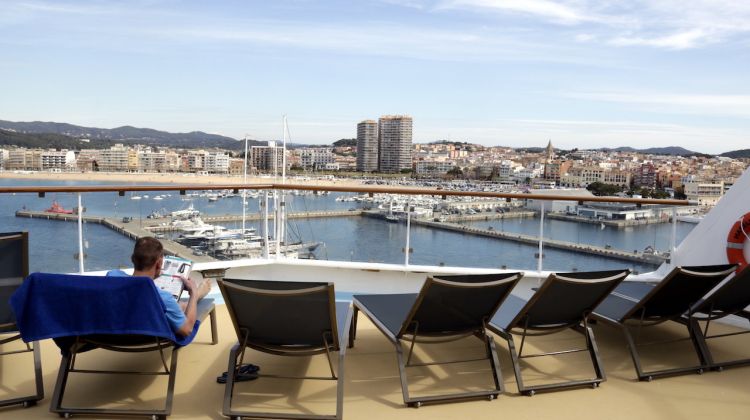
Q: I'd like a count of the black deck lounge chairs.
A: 7